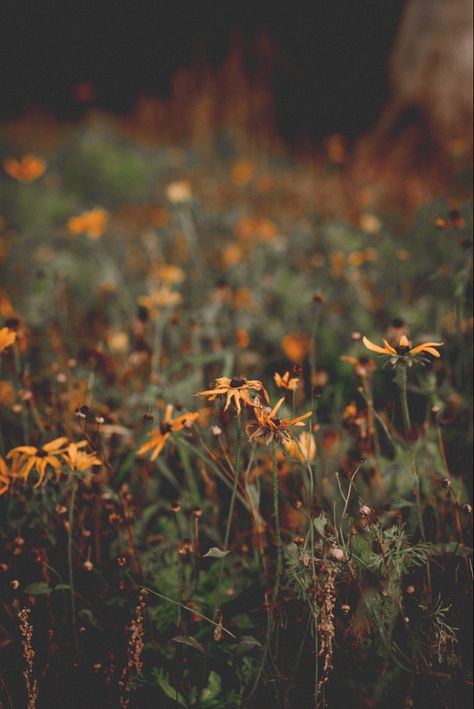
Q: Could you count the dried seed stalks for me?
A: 3